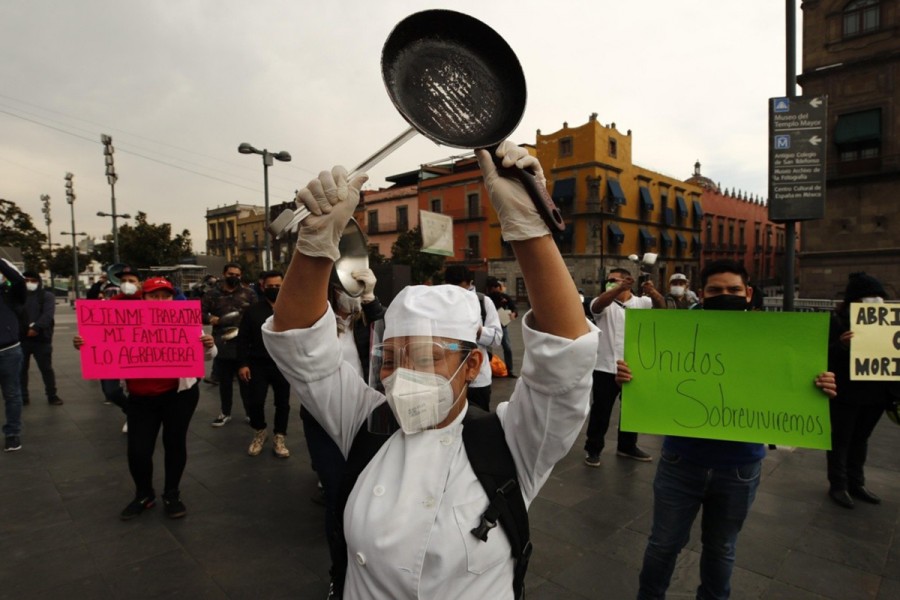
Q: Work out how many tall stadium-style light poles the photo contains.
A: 3